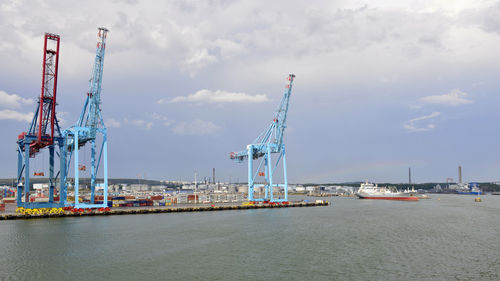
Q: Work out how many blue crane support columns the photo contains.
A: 12